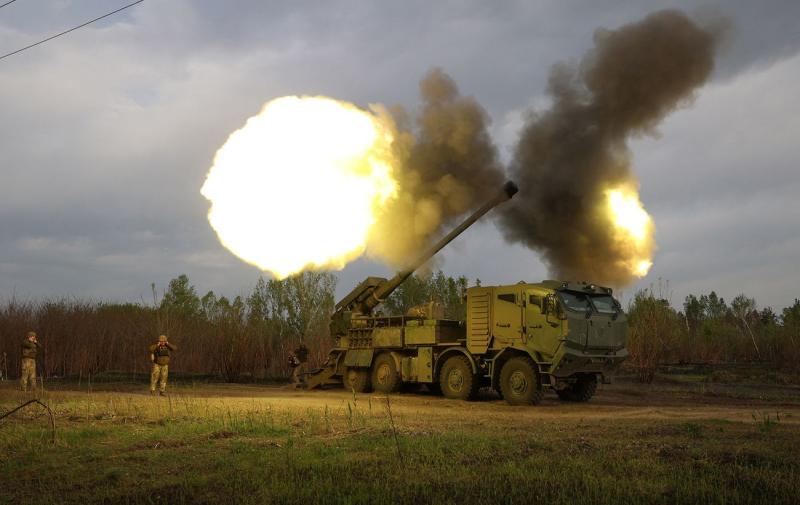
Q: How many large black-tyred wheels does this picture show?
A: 5